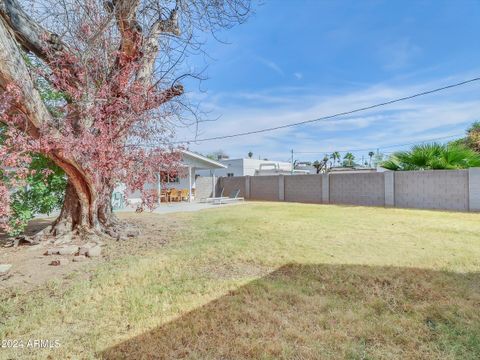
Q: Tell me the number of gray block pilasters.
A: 5